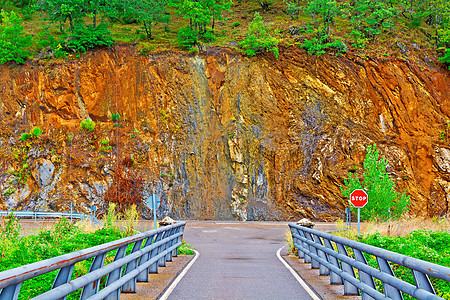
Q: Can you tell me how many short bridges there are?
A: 1